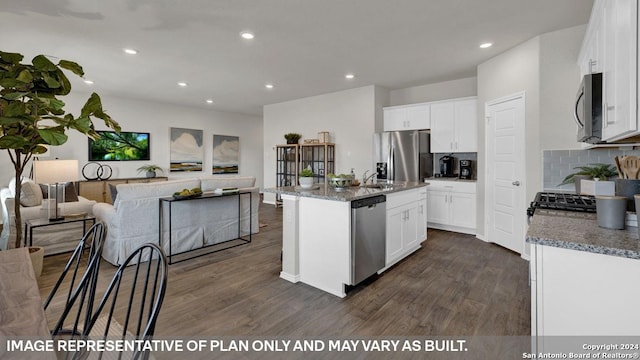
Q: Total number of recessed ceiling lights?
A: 8